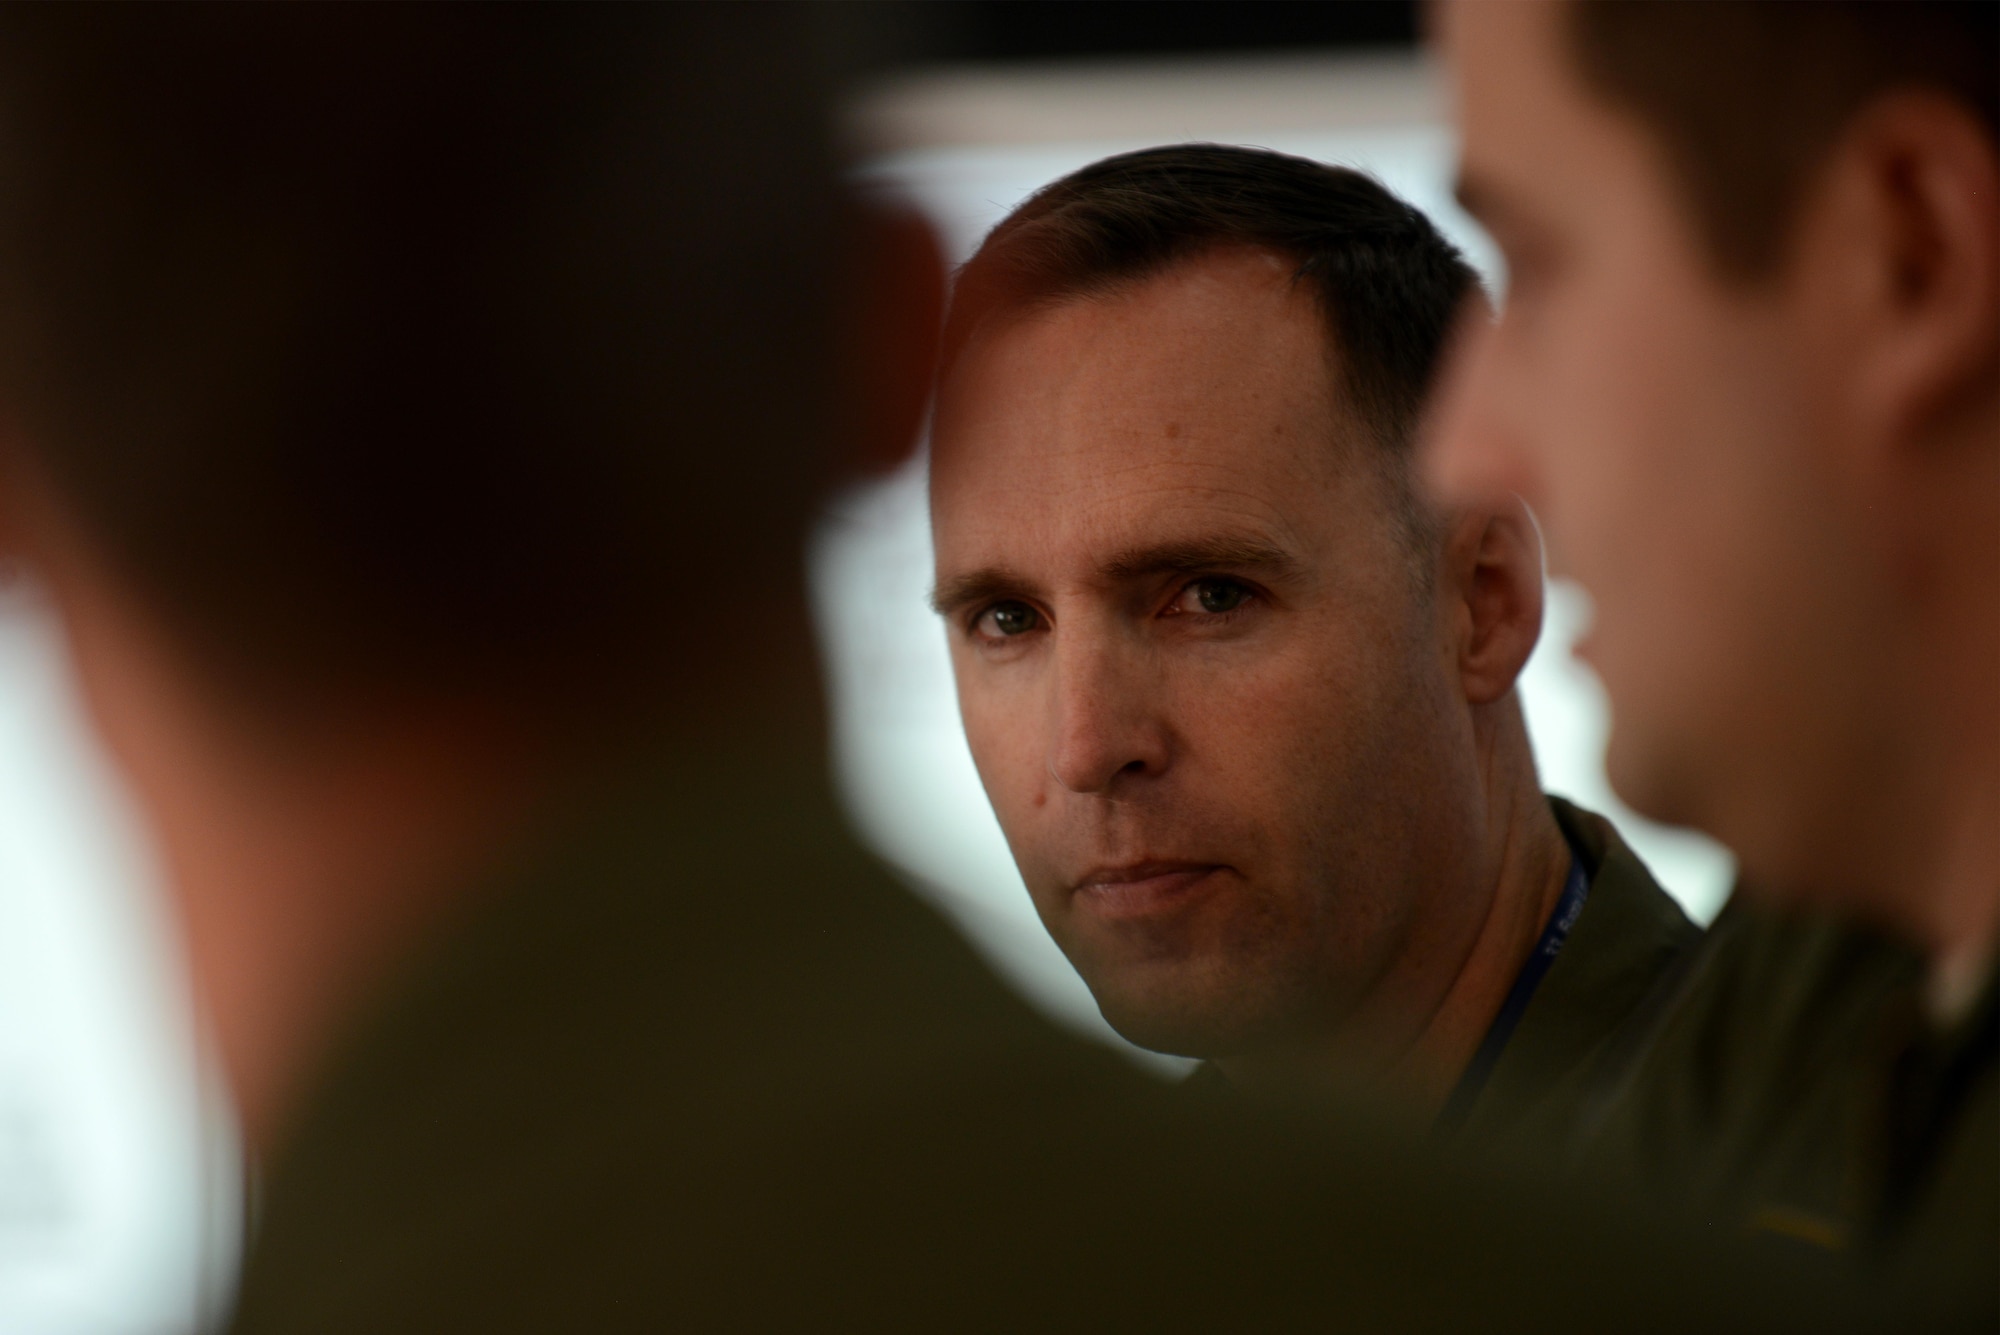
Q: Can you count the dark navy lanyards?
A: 1